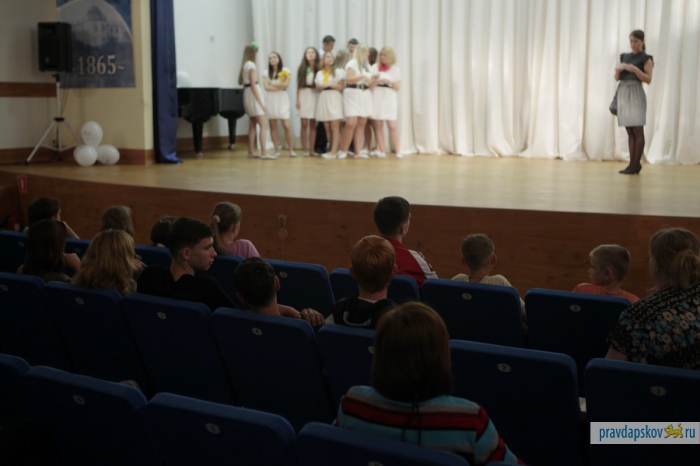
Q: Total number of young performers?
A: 10